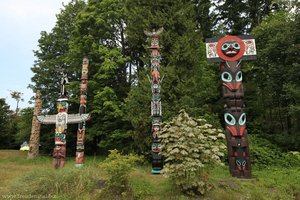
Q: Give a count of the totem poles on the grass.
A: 5